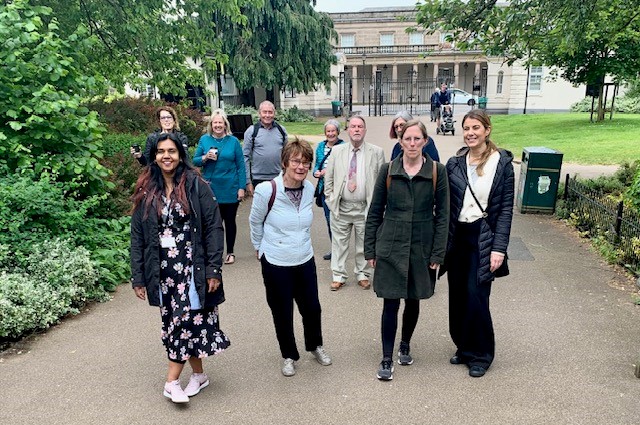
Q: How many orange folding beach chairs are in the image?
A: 0